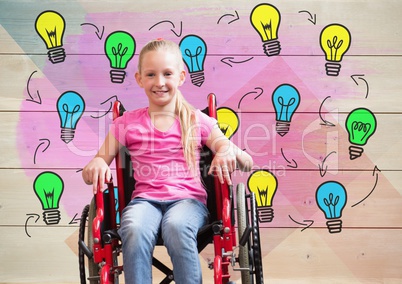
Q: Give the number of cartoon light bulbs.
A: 13